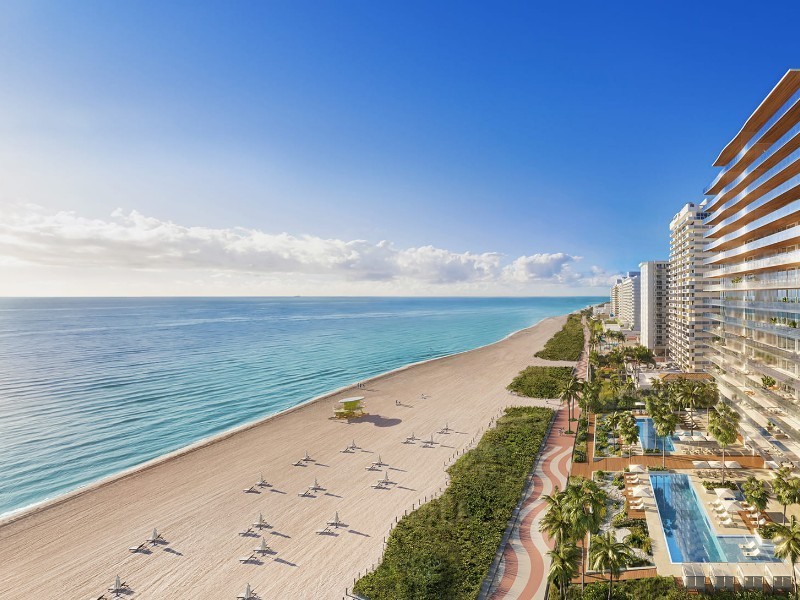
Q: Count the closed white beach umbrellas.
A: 15